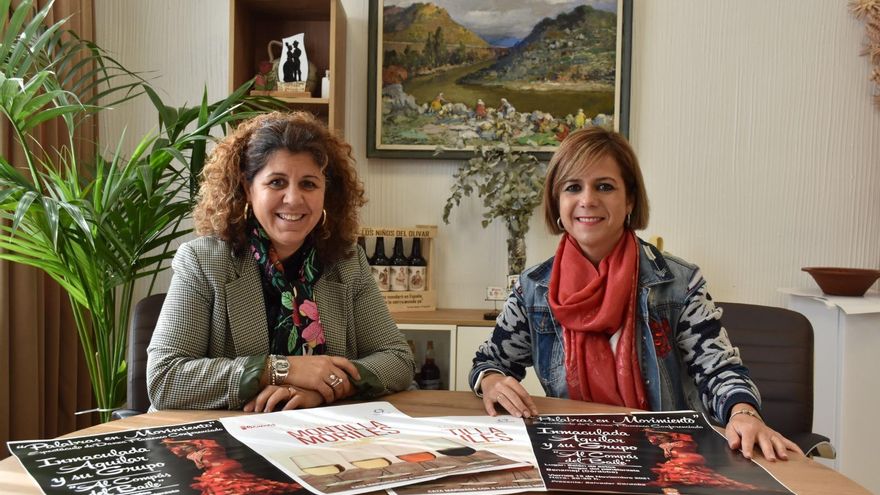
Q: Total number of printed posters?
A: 4